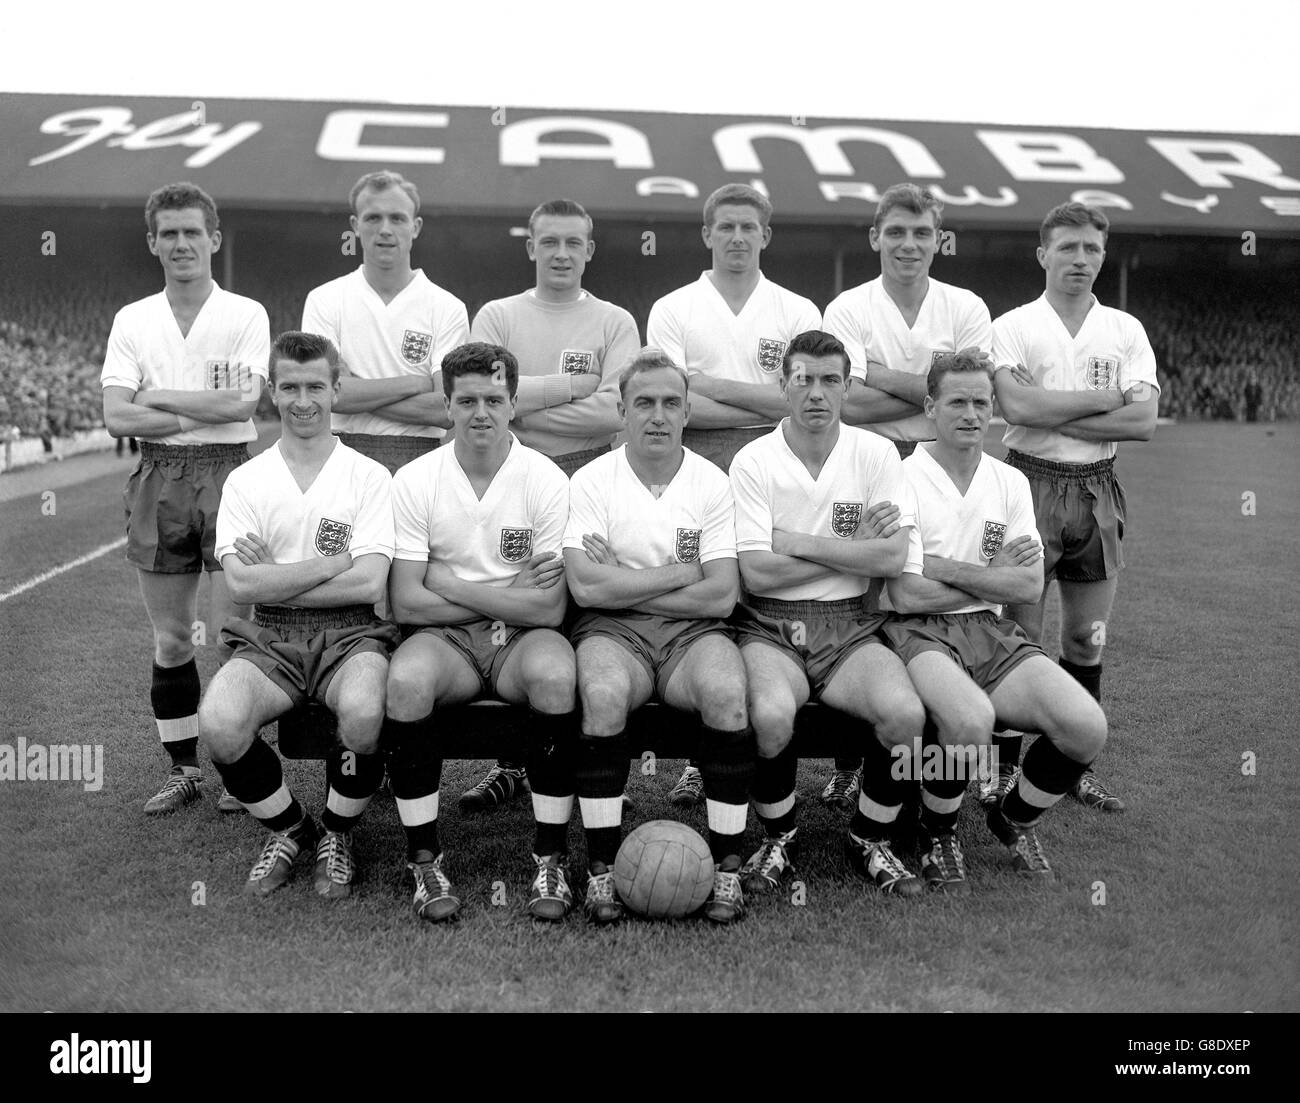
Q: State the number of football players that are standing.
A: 6